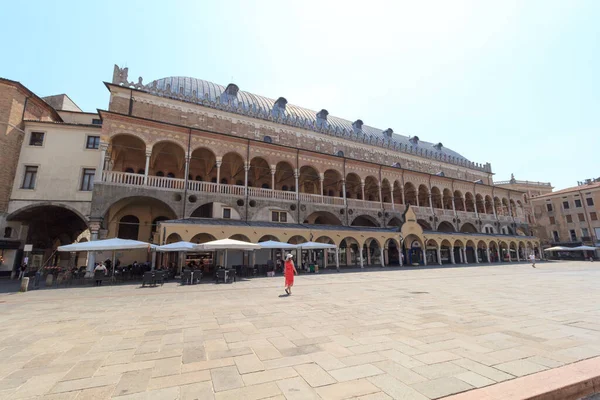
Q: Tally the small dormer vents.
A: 7